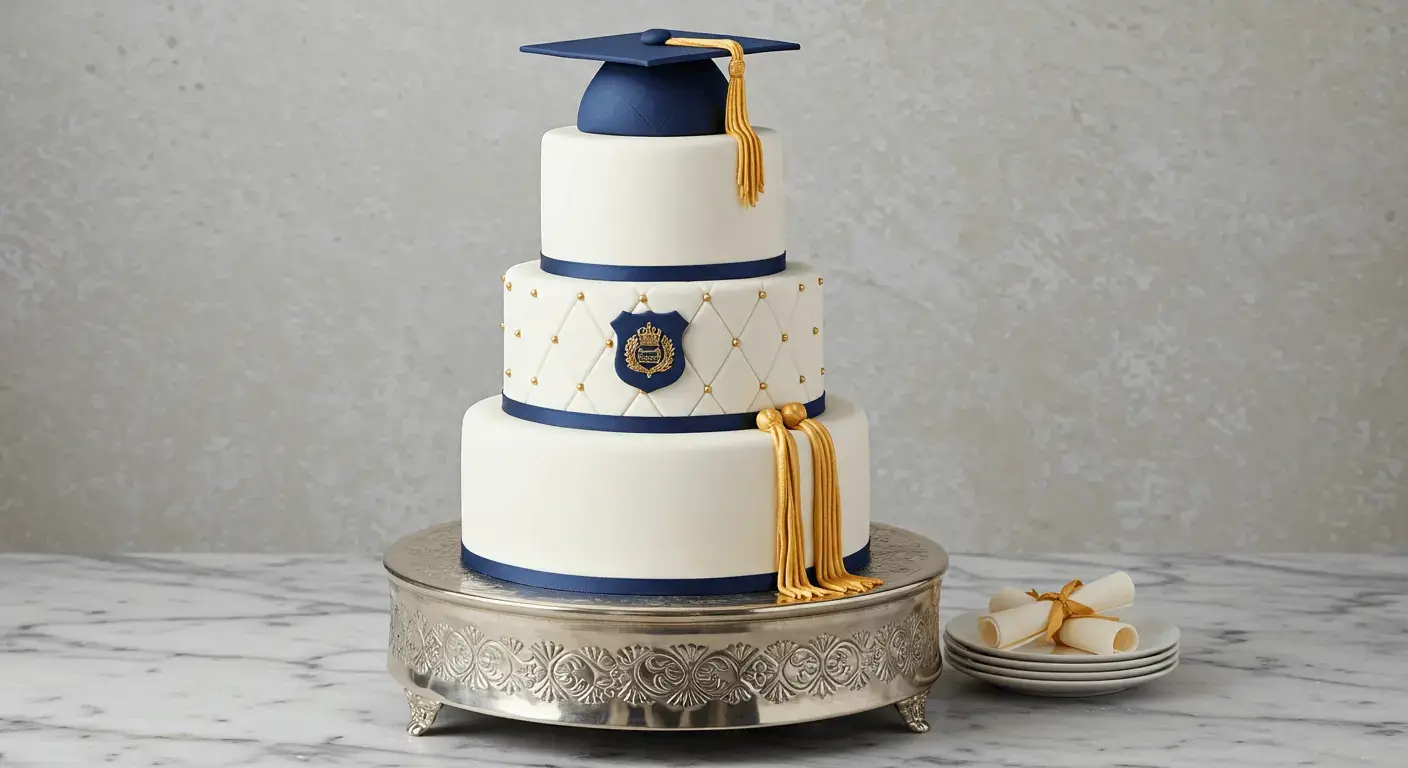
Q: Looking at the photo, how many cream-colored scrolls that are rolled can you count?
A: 2